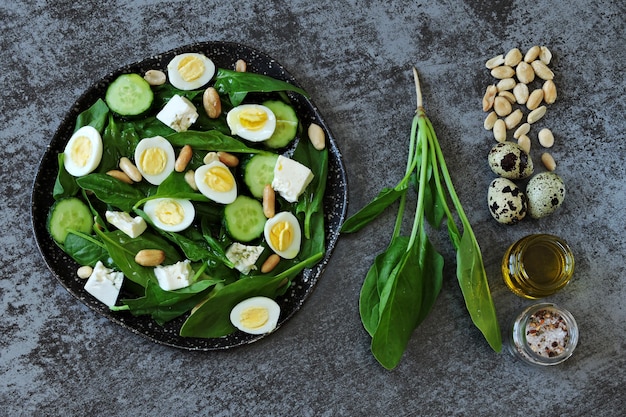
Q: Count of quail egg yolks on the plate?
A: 8